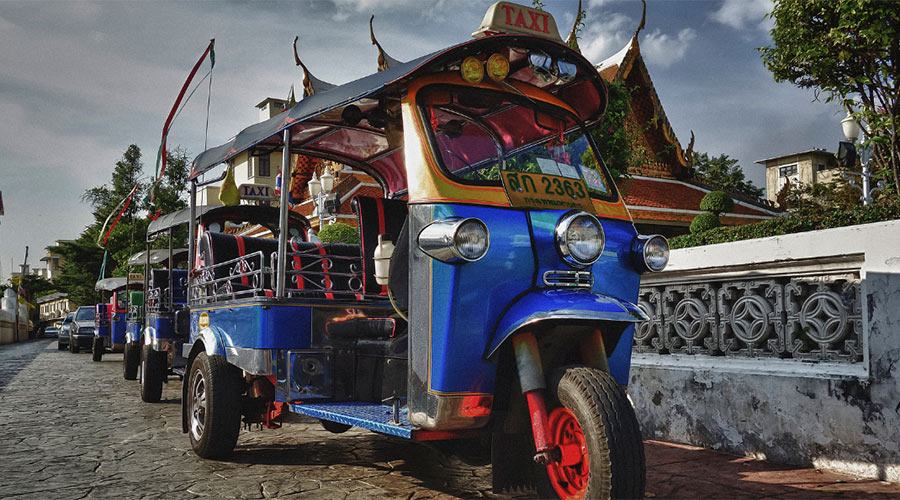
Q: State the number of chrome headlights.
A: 3